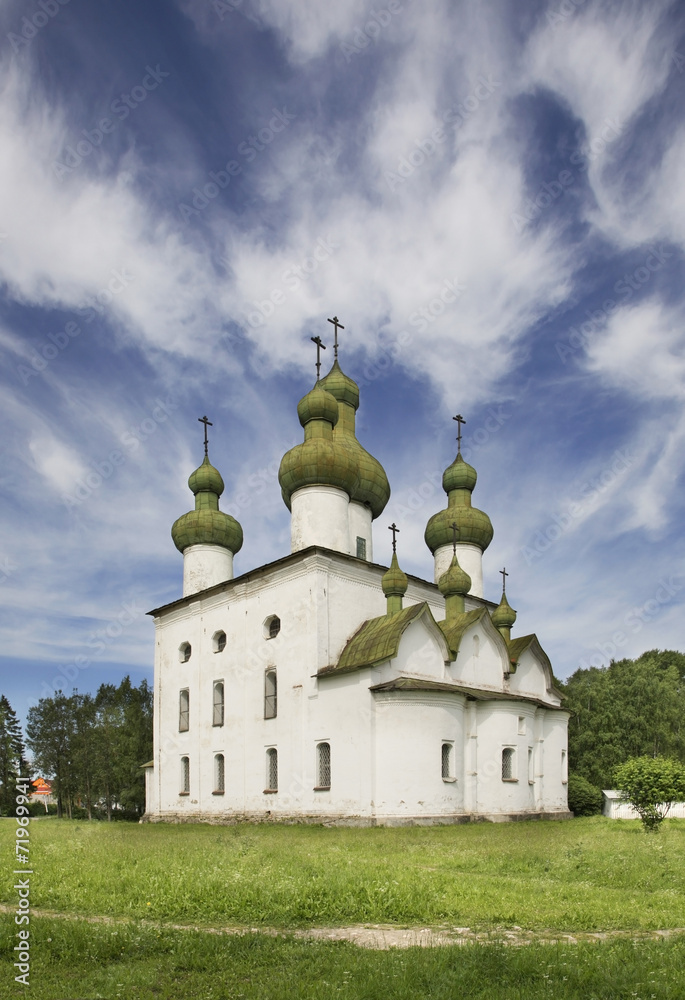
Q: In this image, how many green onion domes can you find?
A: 7